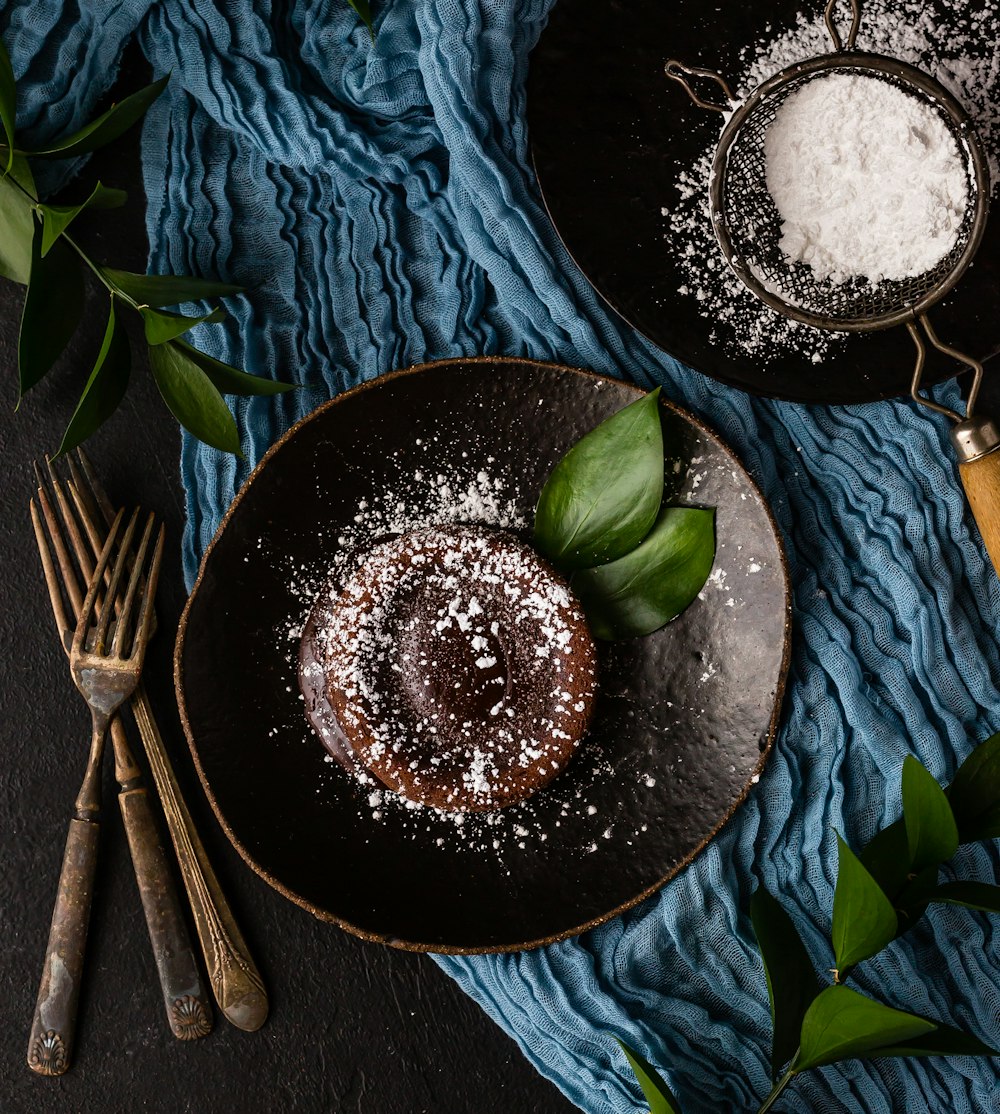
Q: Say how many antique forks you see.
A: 3